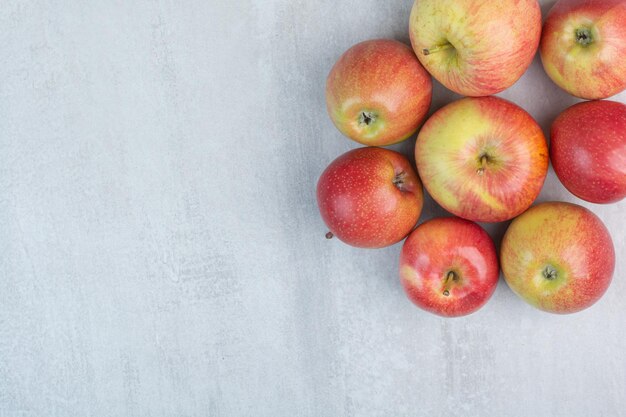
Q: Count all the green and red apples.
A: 8